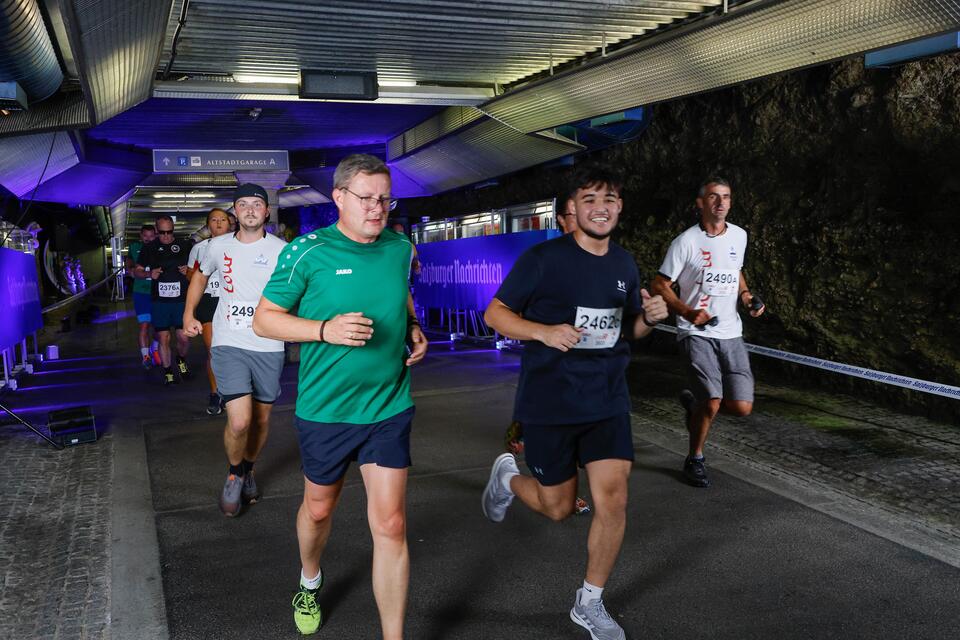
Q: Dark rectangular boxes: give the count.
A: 2